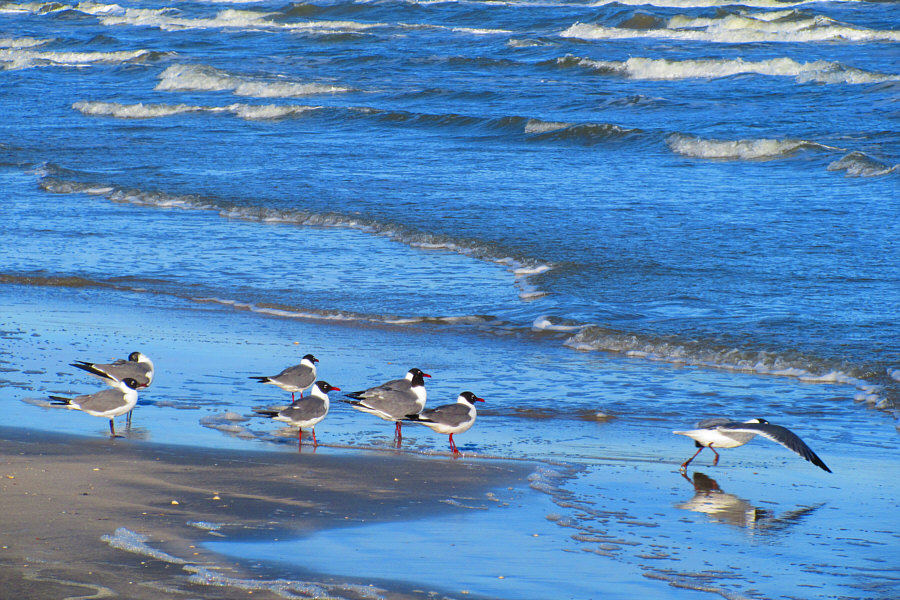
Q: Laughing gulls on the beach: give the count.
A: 8